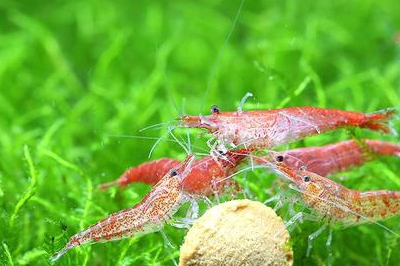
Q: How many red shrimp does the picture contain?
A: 5